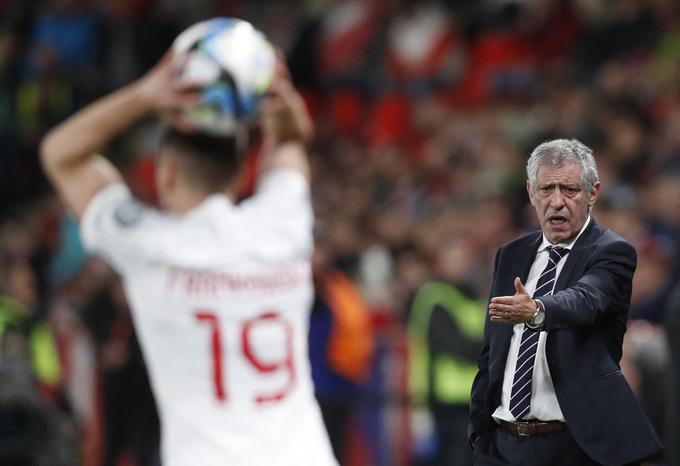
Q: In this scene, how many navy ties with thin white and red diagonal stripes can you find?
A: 1